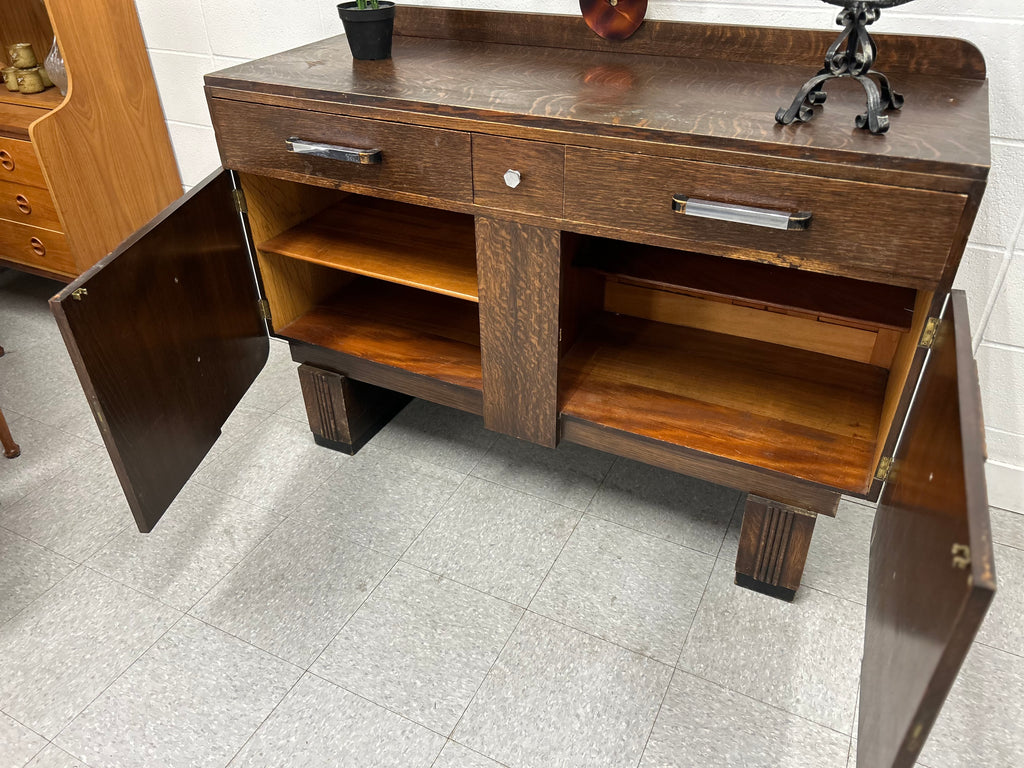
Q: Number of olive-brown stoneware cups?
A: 4